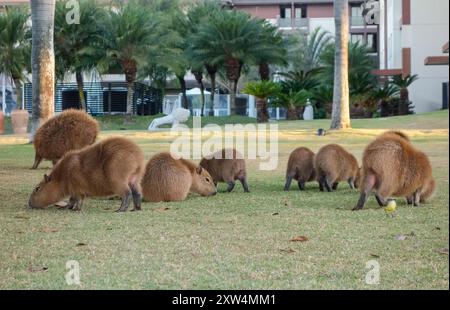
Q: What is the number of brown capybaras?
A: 7